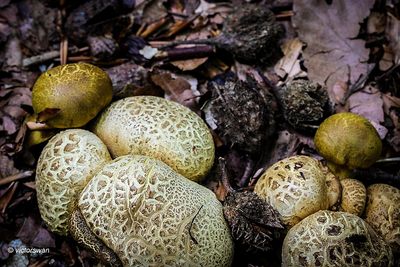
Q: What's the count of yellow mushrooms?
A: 2